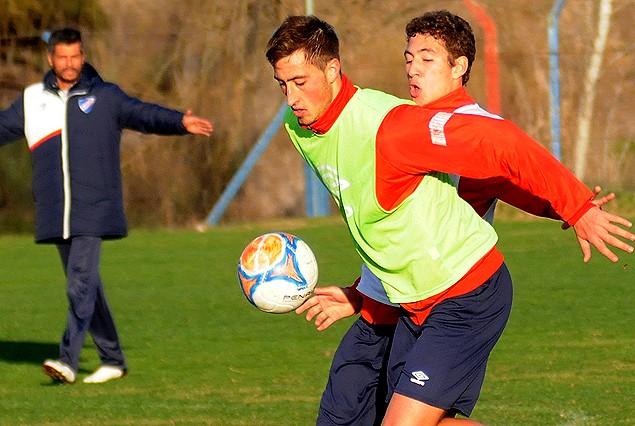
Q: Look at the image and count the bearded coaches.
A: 1